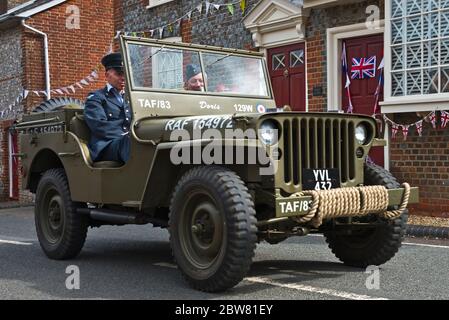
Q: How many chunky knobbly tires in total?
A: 4